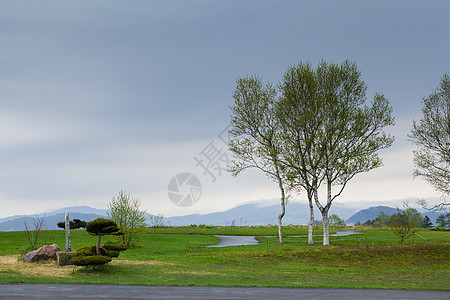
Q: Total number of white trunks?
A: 3